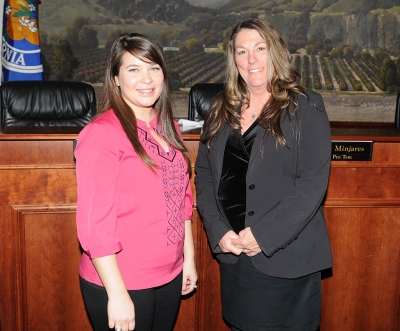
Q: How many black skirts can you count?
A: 1